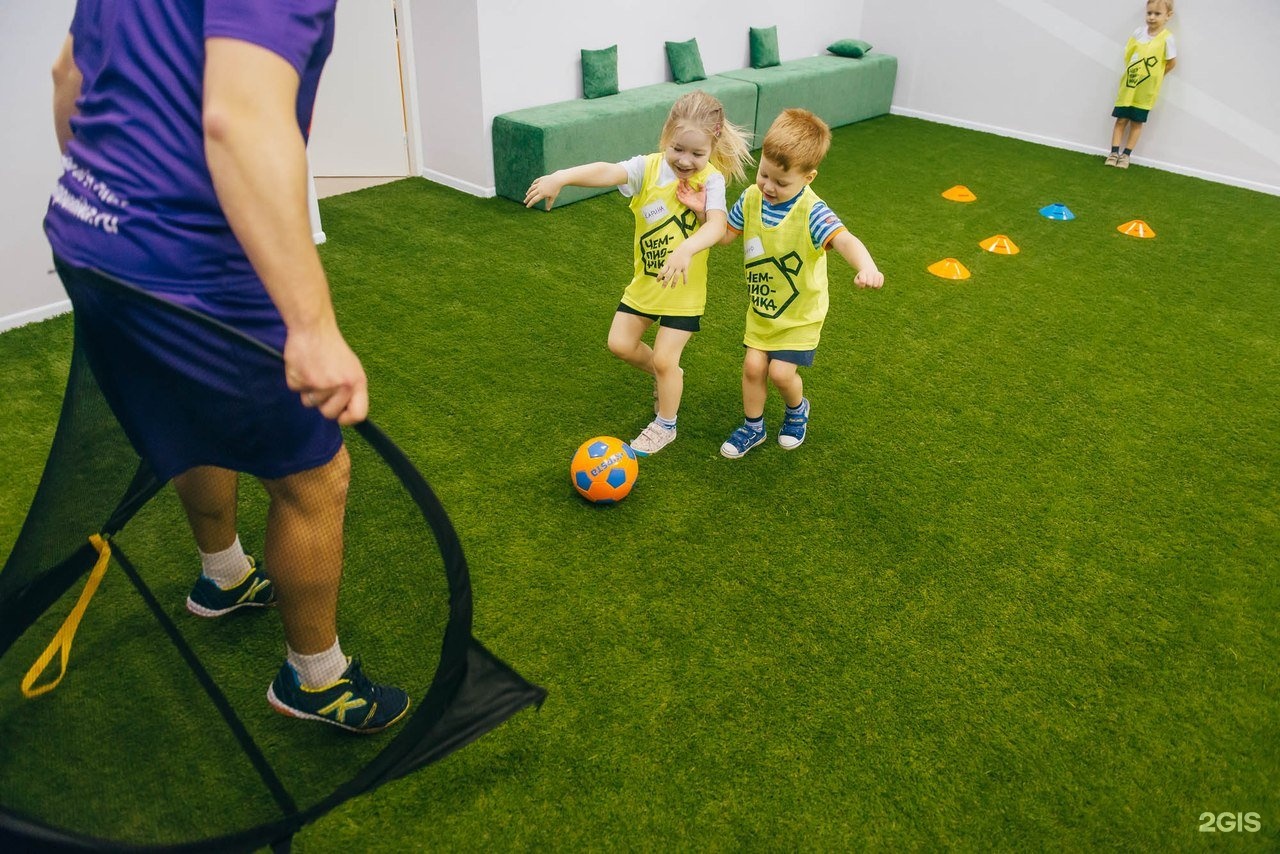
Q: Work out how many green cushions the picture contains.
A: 4